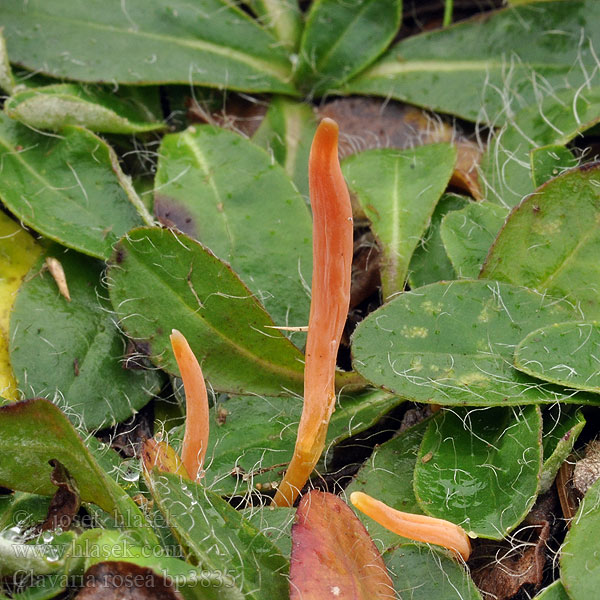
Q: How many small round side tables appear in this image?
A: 0